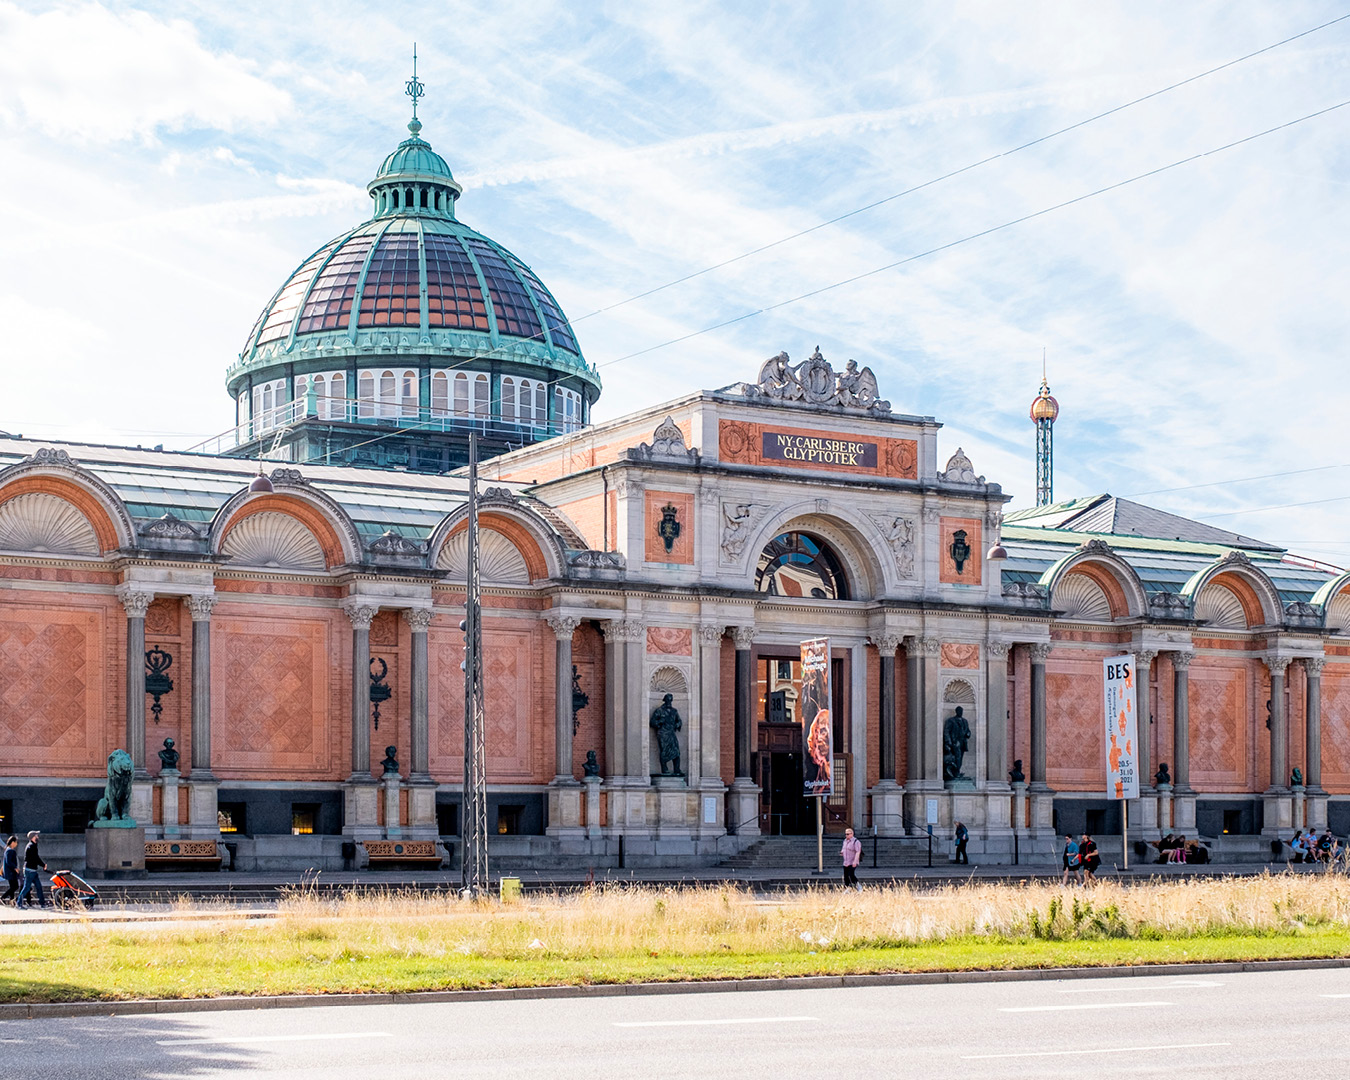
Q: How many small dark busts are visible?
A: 6